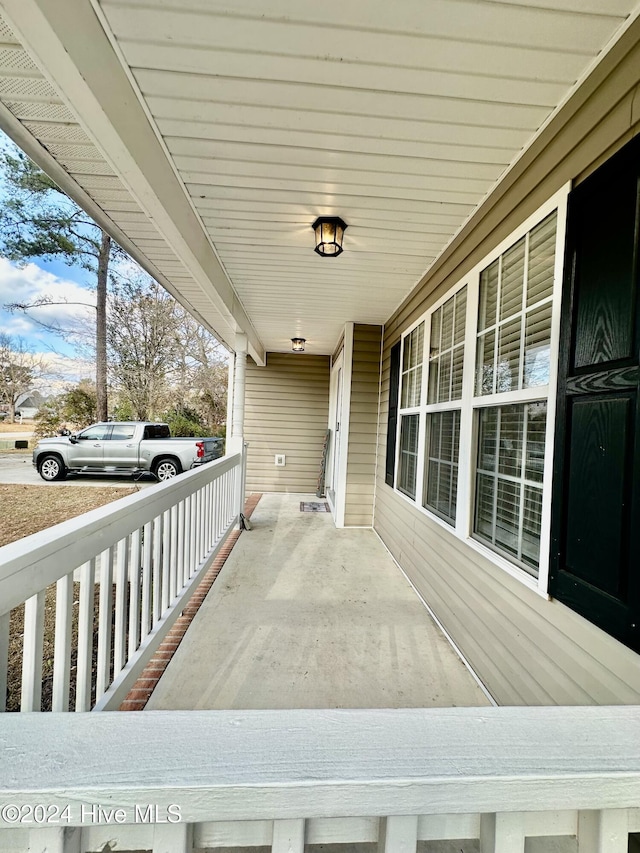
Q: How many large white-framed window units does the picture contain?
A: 3